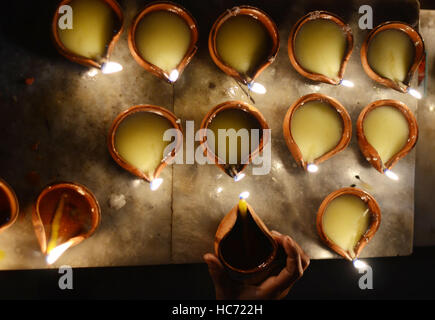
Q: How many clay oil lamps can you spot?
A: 13